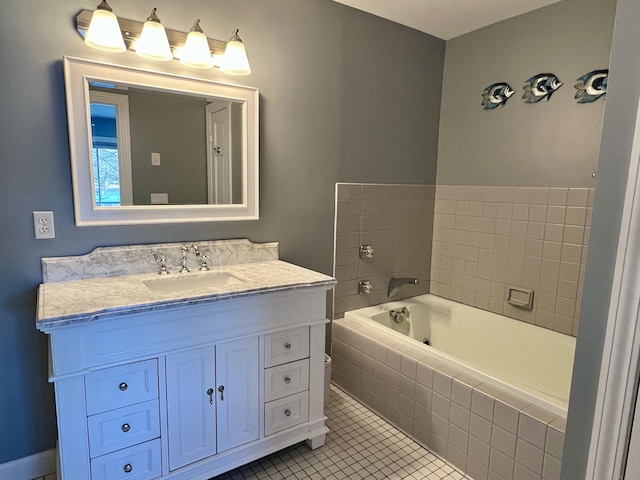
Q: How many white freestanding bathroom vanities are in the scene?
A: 1